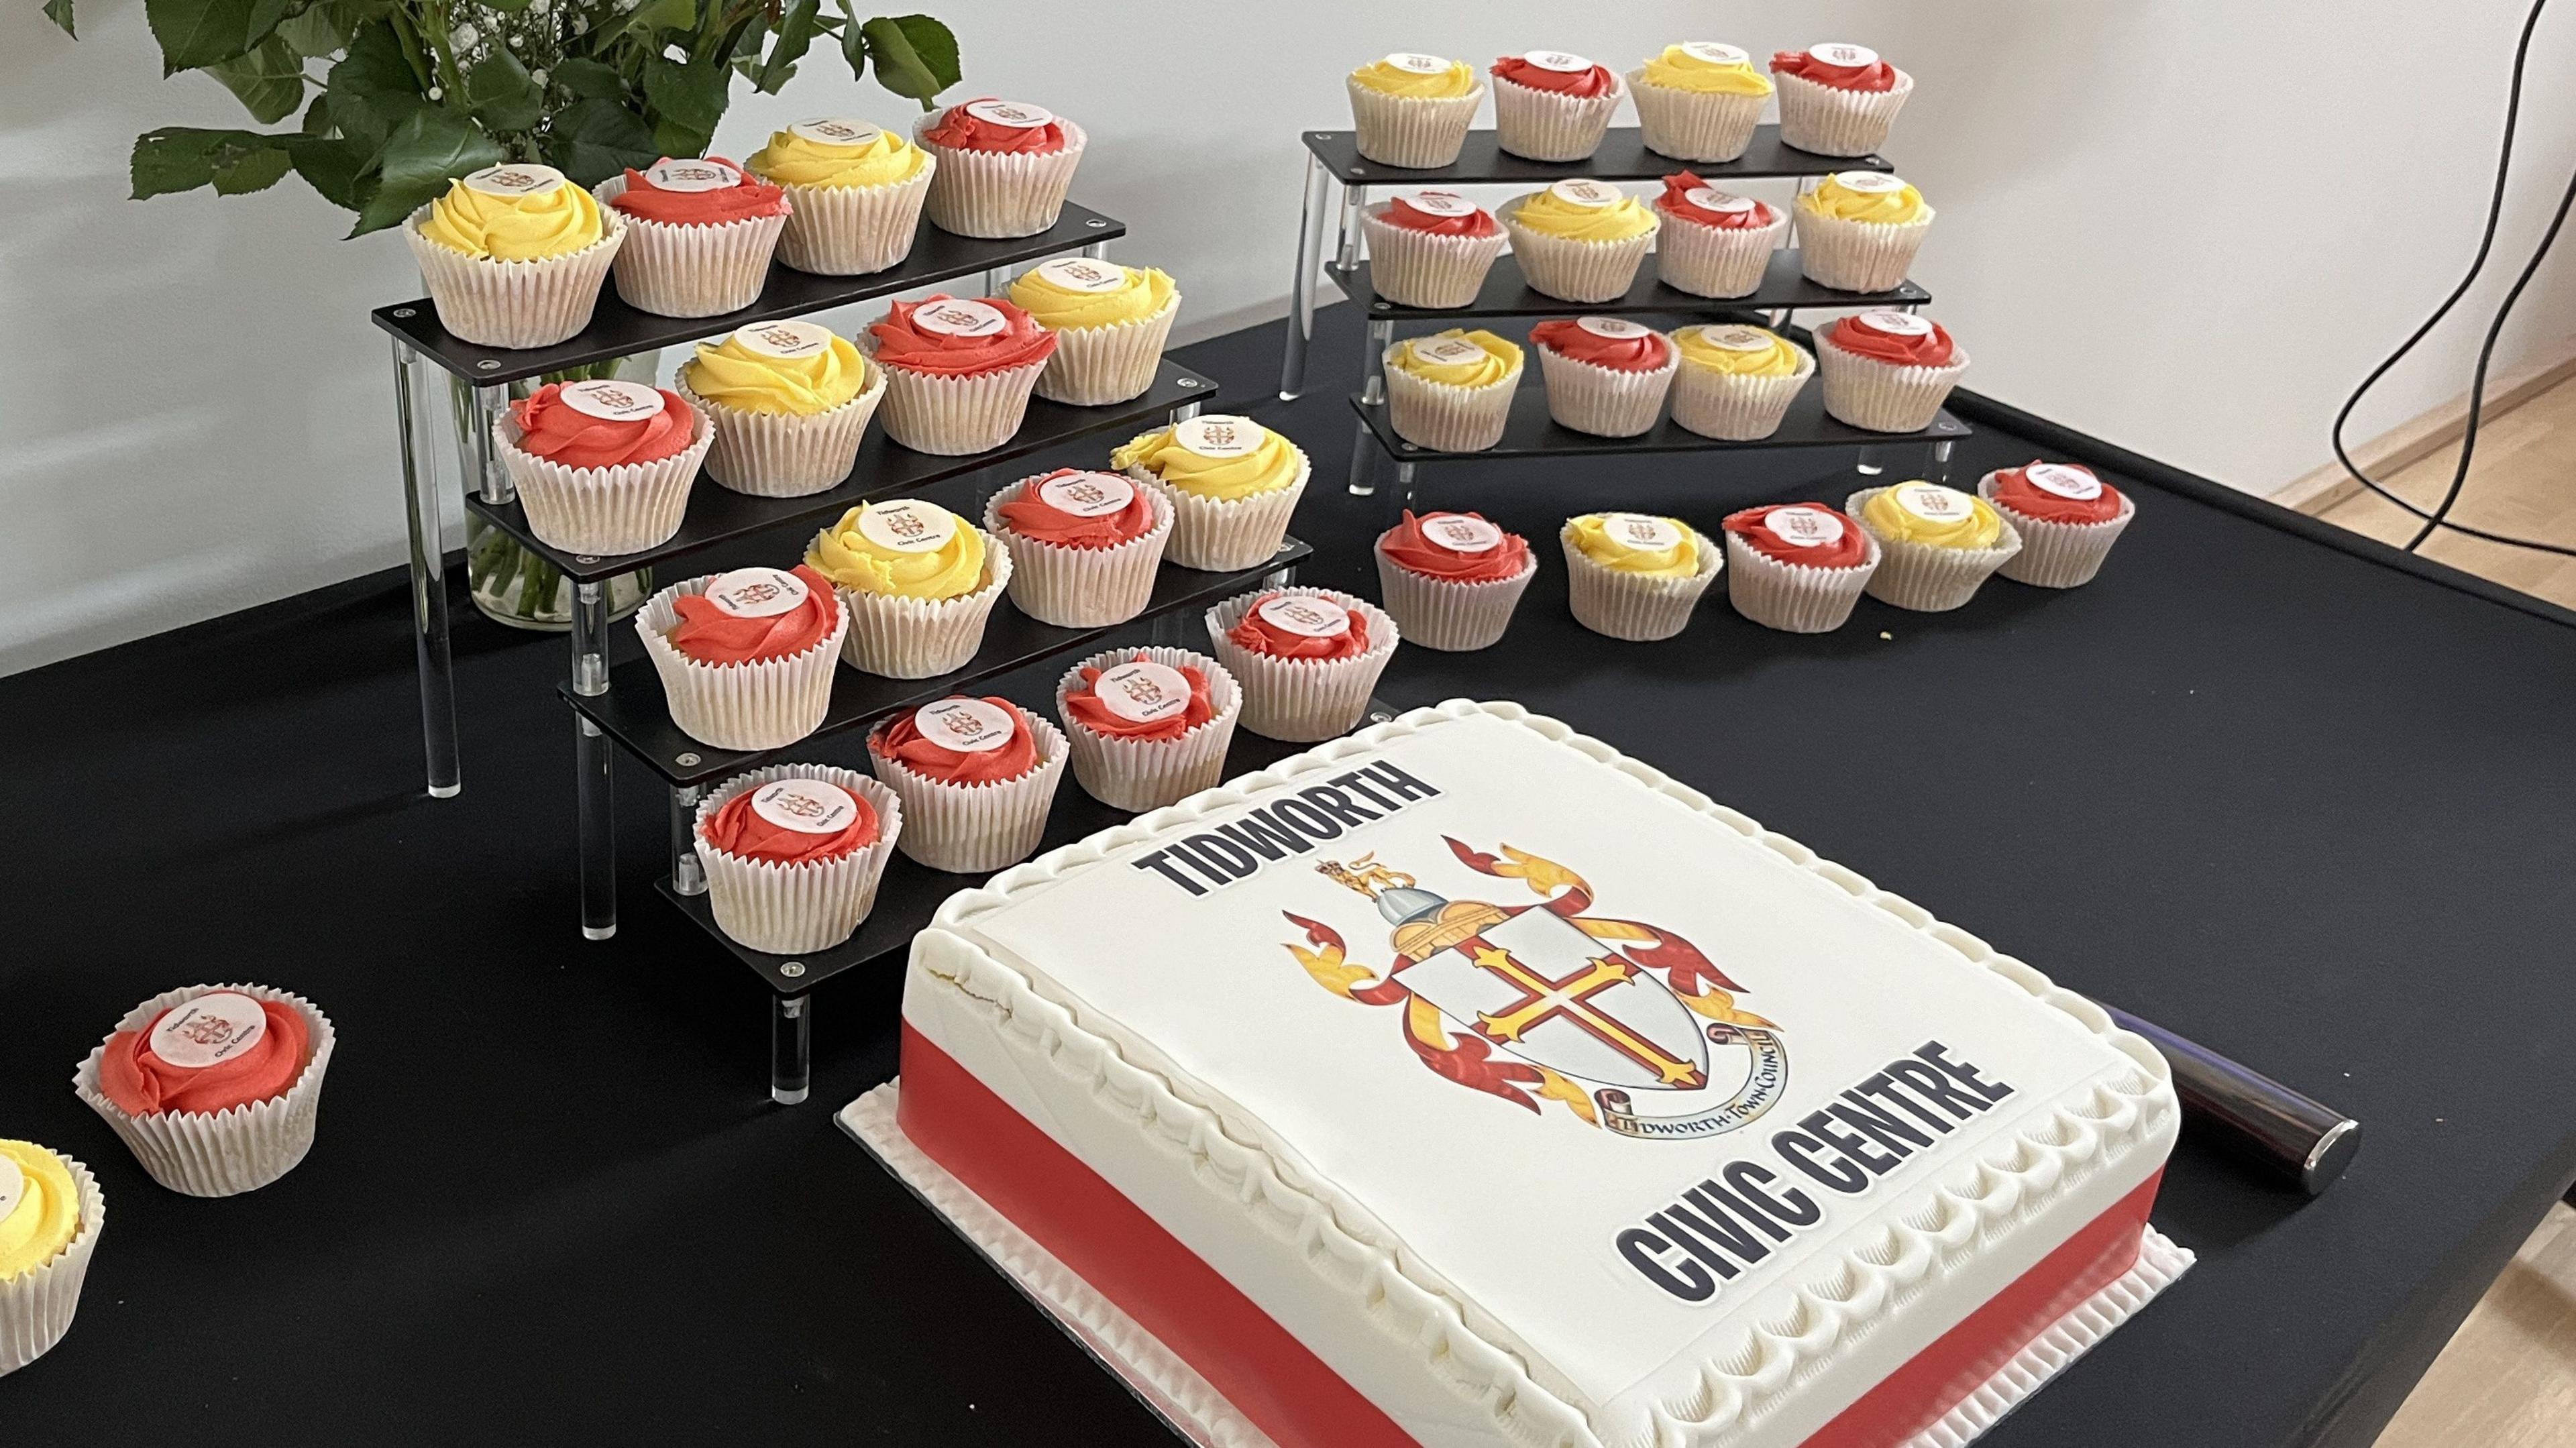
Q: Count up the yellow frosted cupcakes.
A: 15